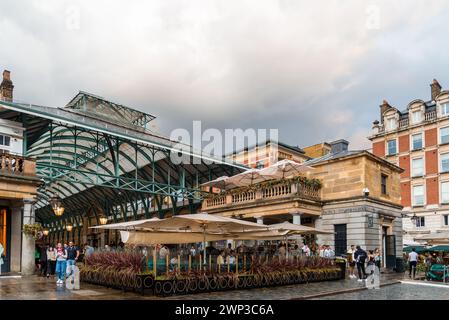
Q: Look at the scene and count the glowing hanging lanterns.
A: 4